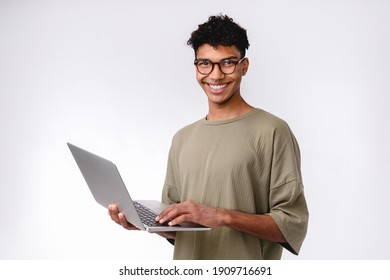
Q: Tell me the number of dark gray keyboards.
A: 1